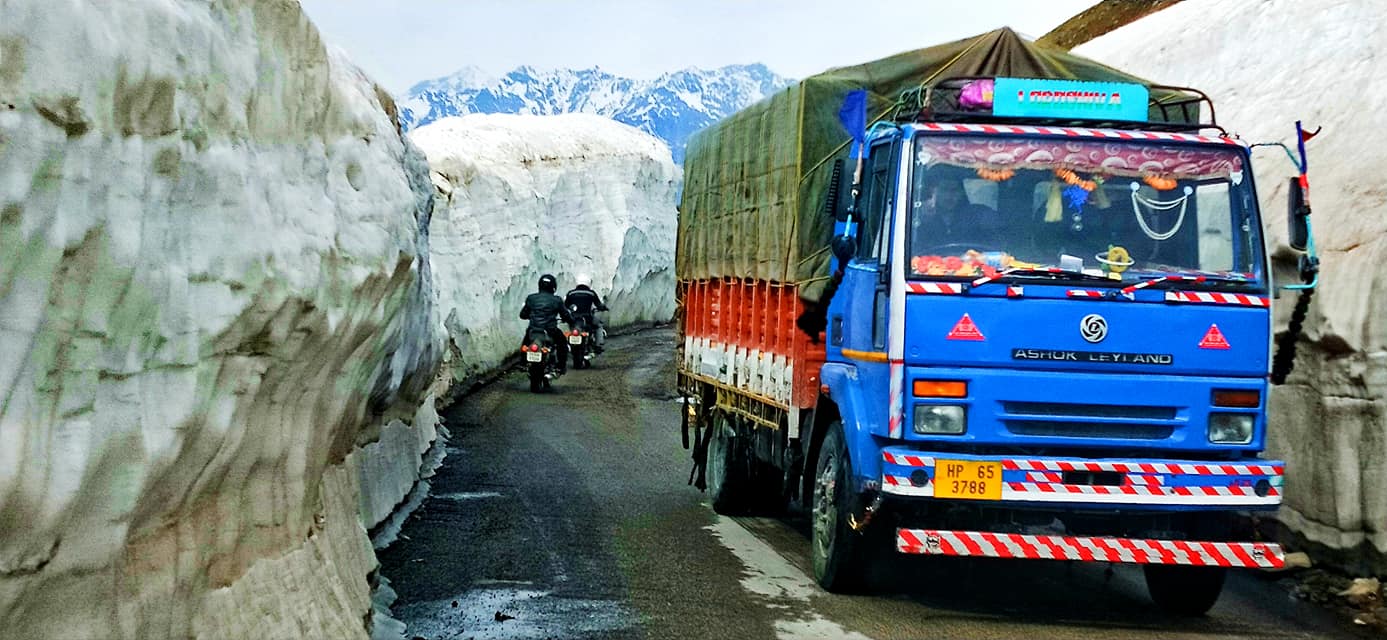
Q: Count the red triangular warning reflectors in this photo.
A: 2